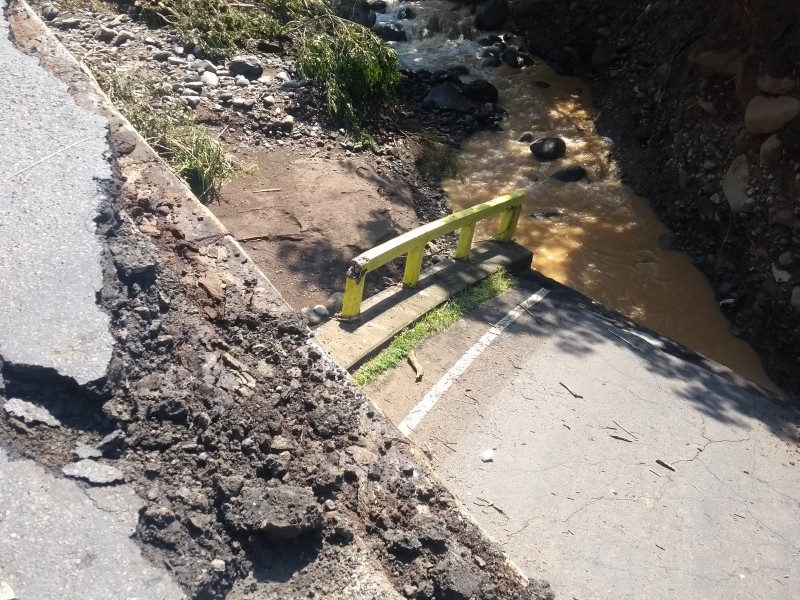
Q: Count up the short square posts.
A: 4